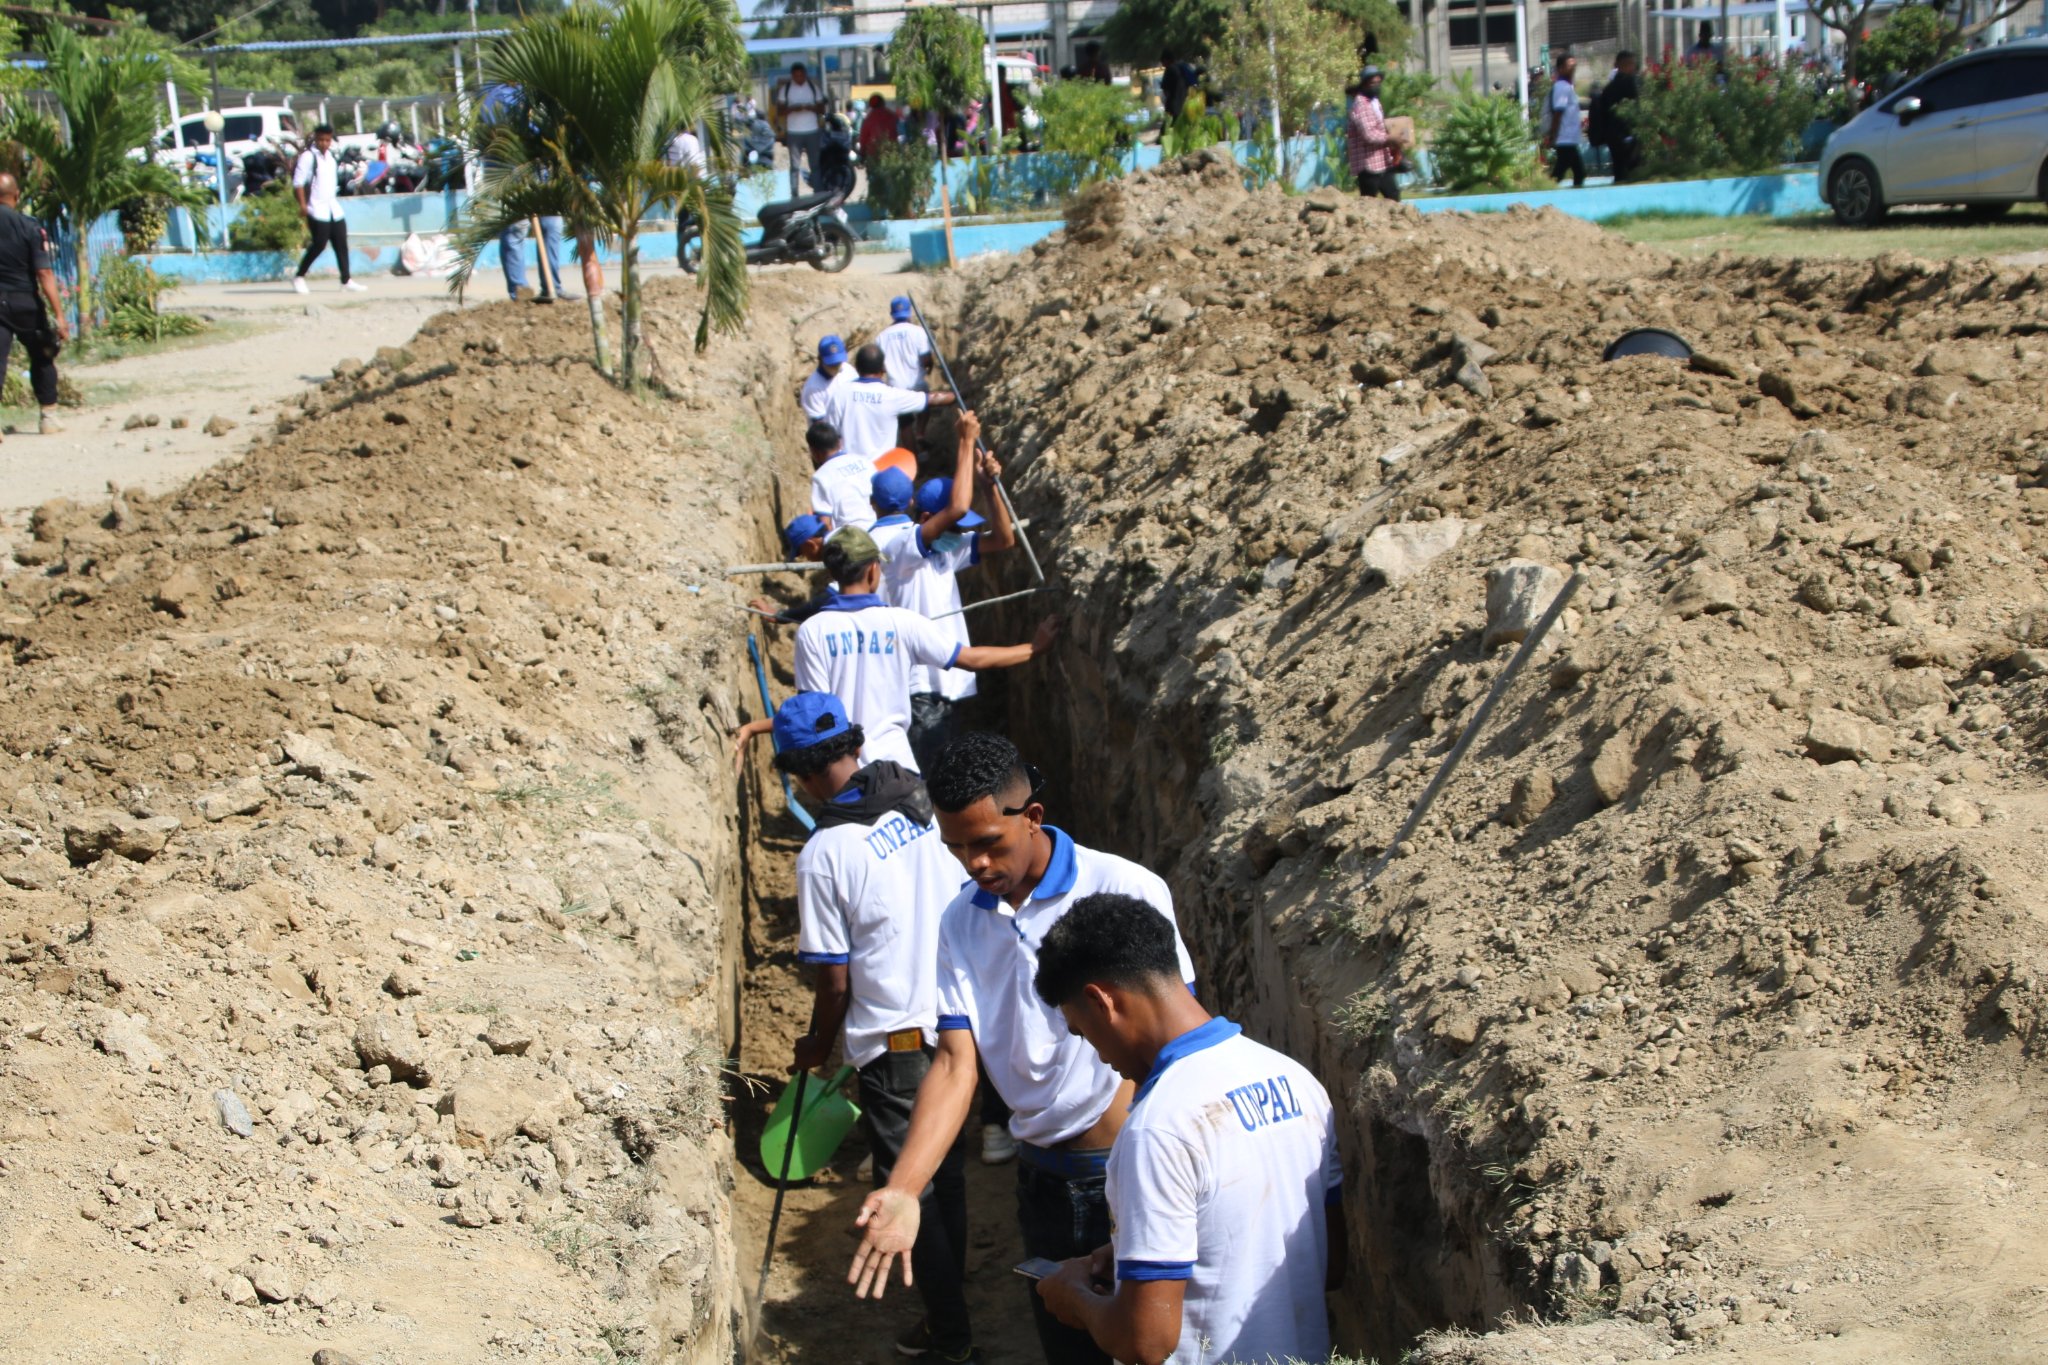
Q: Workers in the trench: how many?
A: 11